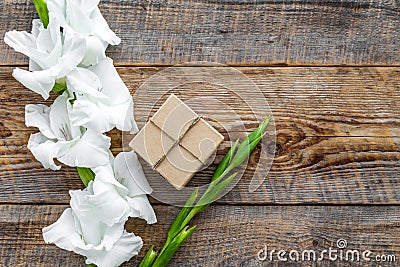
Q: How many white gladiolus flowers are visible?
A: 6